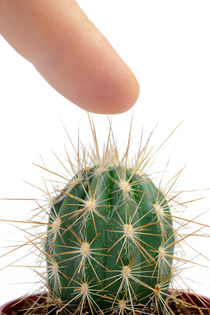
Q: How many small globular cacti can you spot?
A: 1